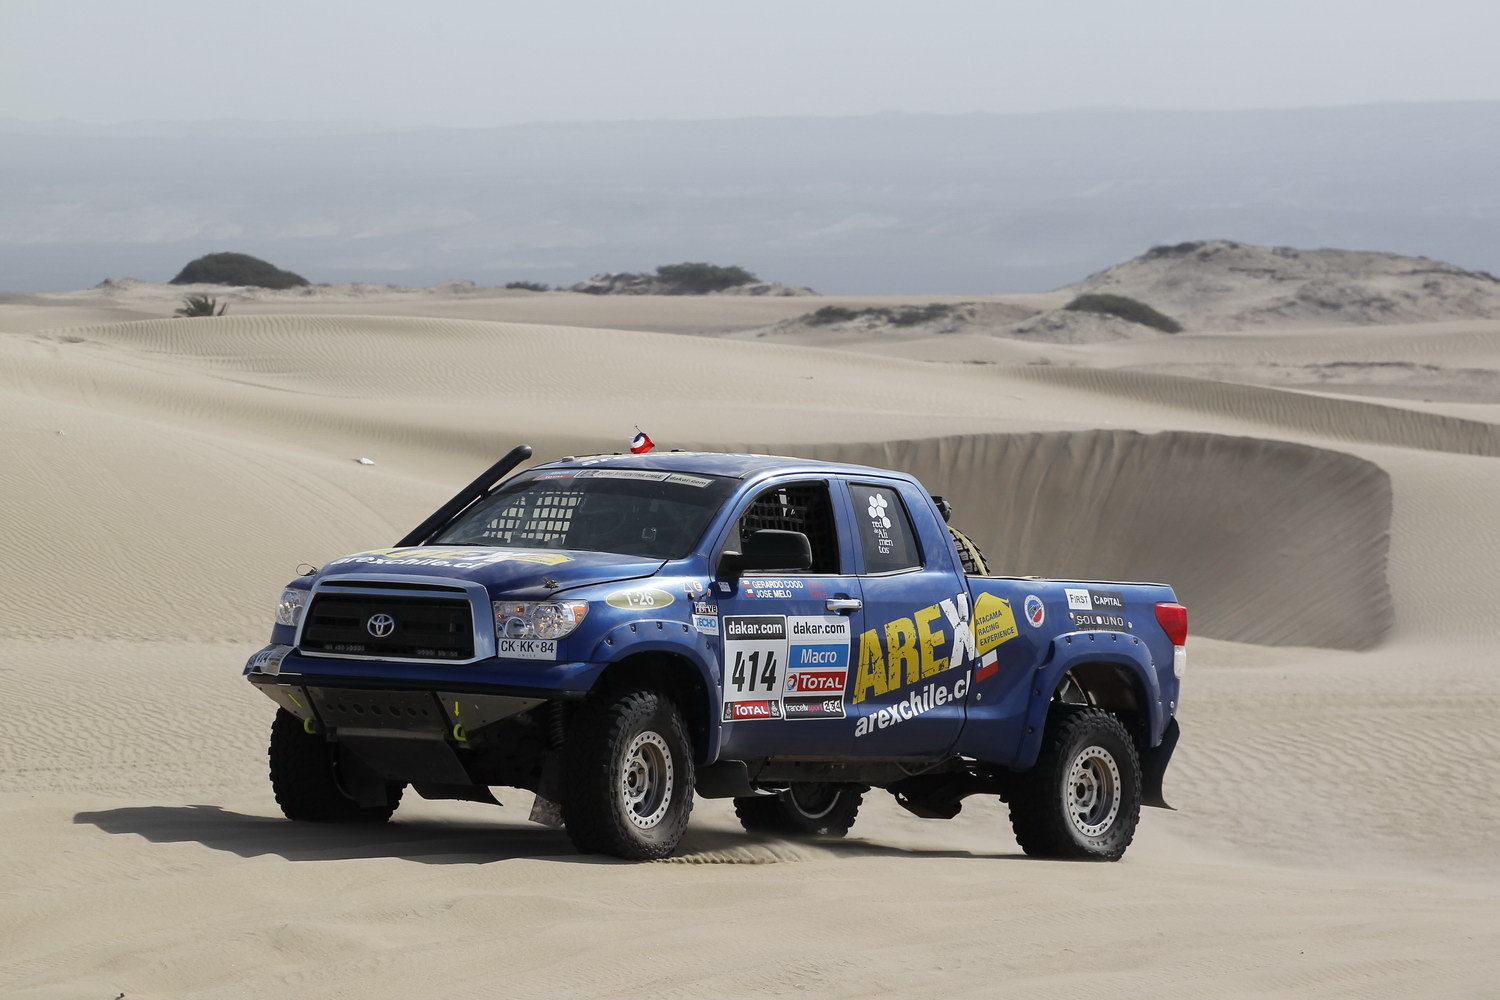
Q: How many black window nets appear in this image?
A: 2